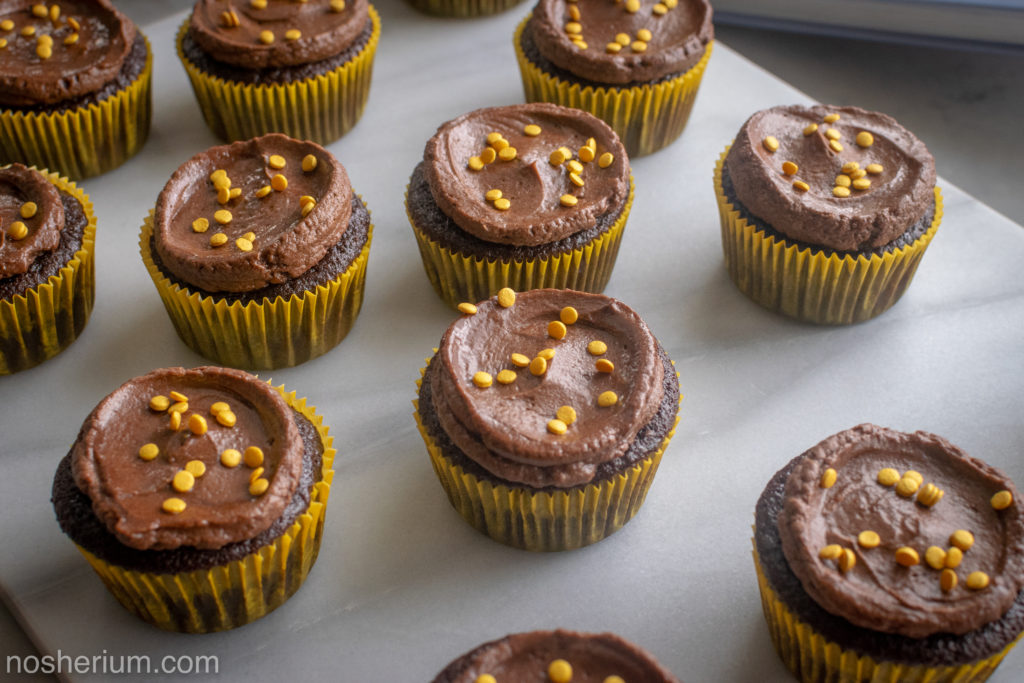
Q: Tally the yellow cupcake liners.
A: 11